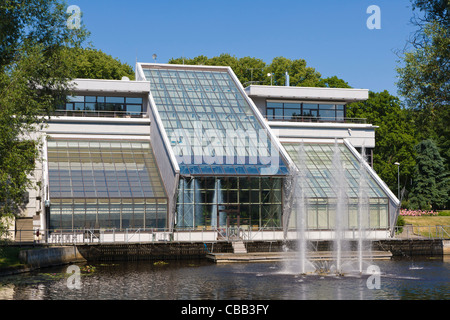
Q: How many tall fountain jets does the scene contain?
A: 3